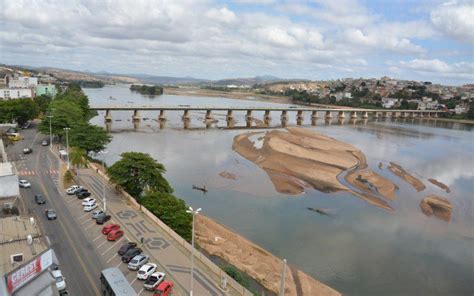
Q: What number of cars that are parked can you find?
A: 15